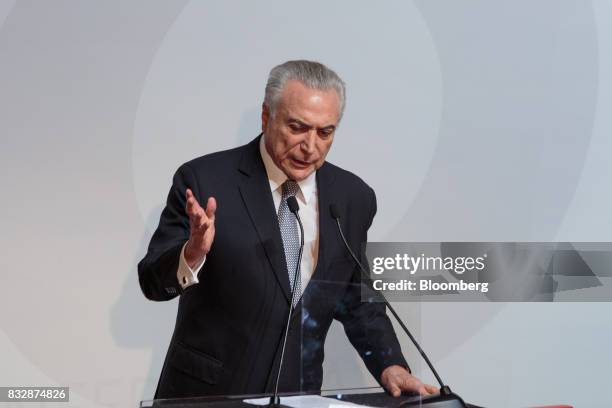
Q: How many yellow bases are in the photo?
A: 0